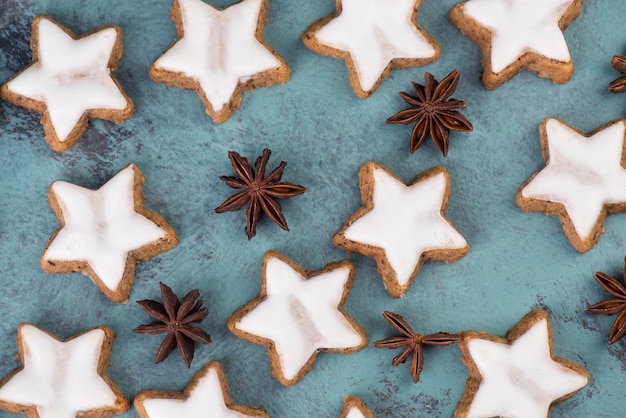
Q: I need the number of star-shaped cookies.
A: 12